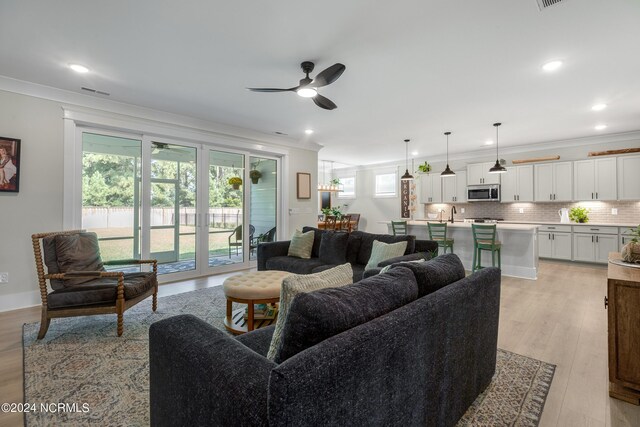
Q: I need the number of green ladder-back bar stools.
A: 3